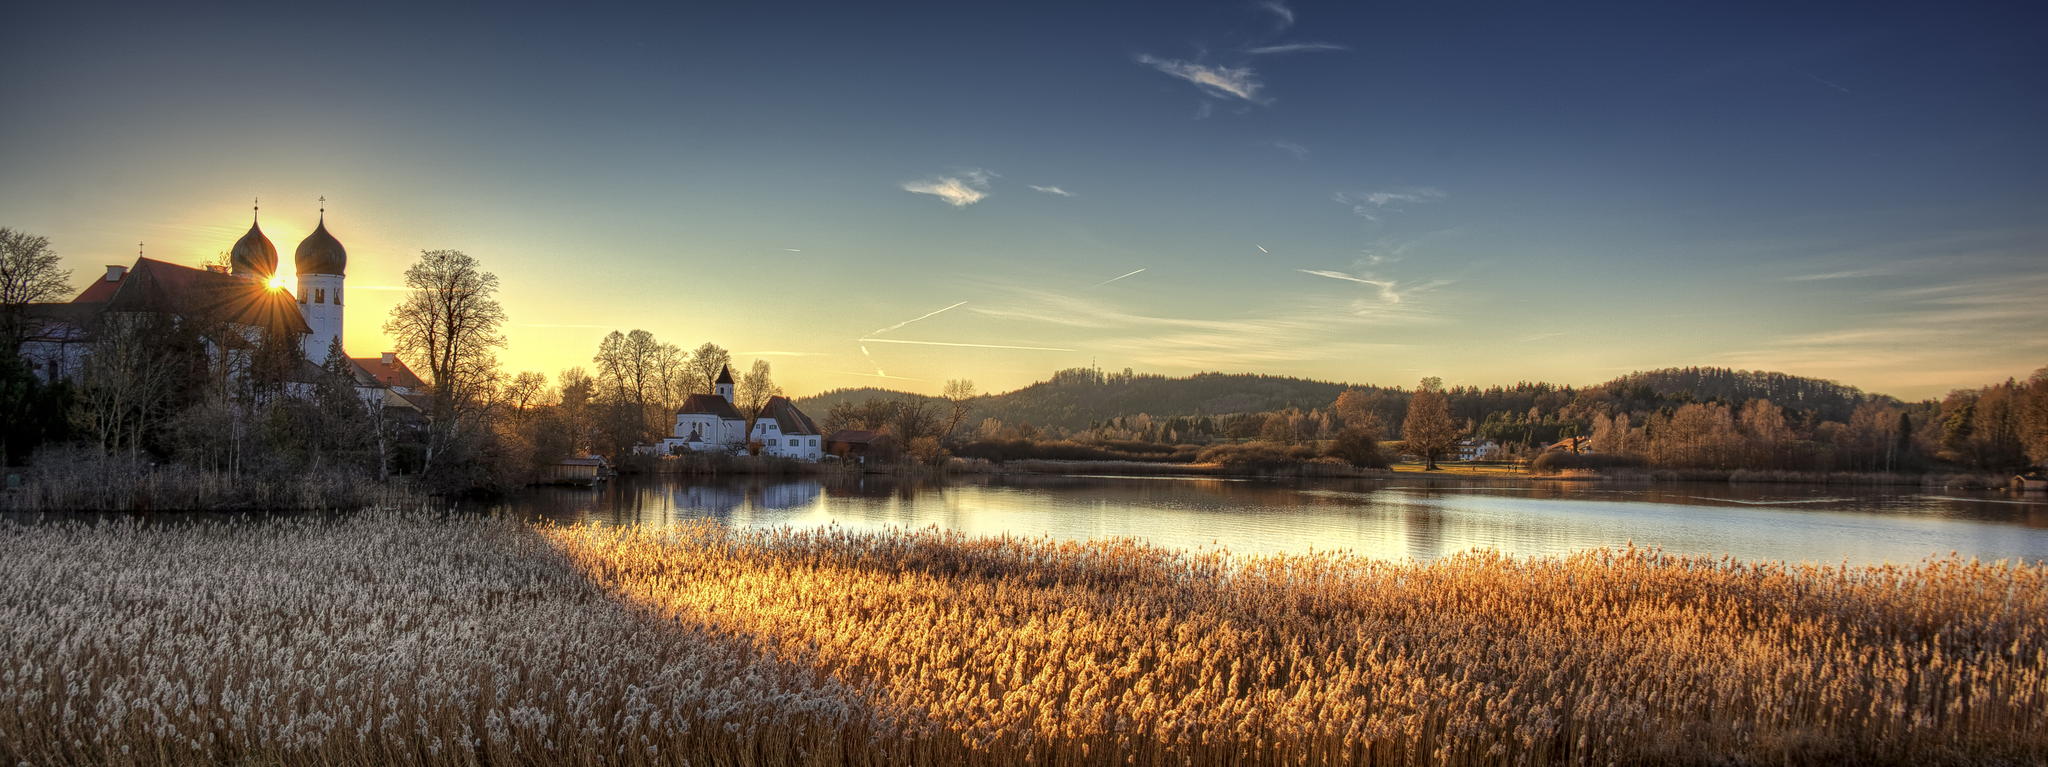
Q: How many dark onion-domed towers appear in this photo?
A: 2